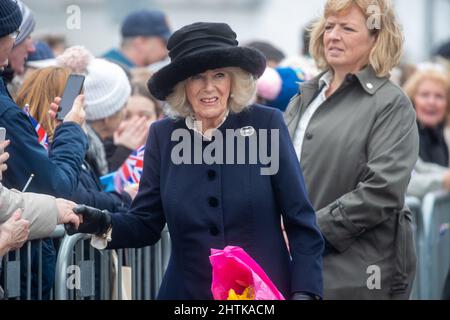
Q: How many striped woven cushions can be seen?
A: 0